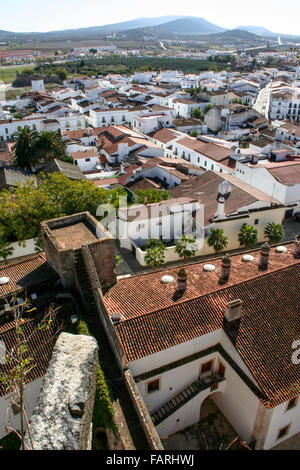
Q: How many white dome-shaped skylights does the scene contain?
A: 5